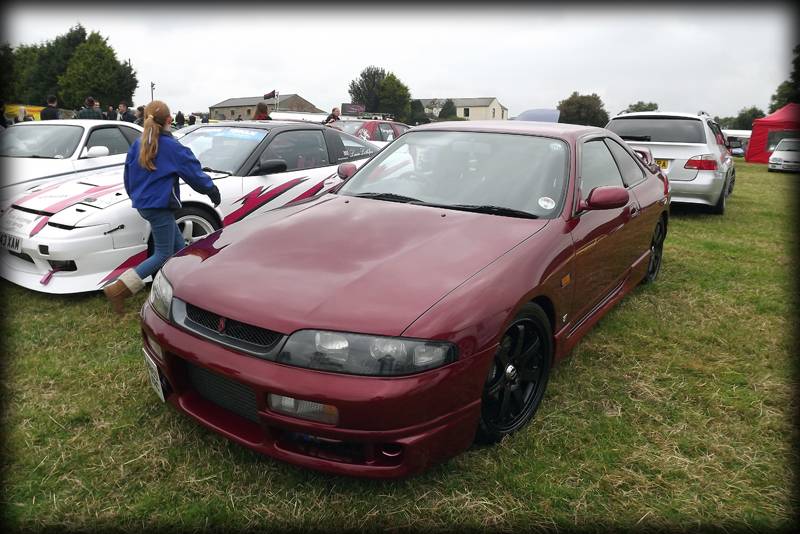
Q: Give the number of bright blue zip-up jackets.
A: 1